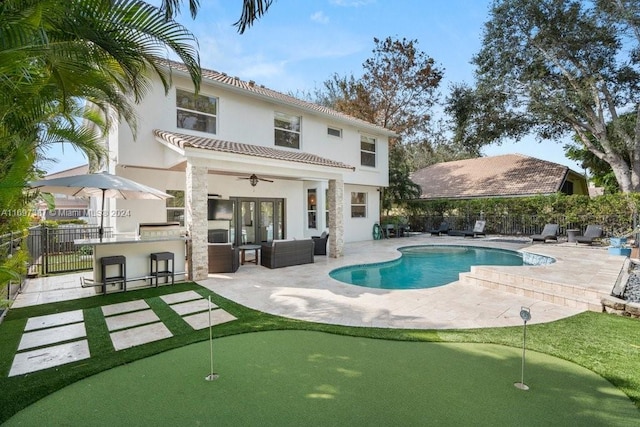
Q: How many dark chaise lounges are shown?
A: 4